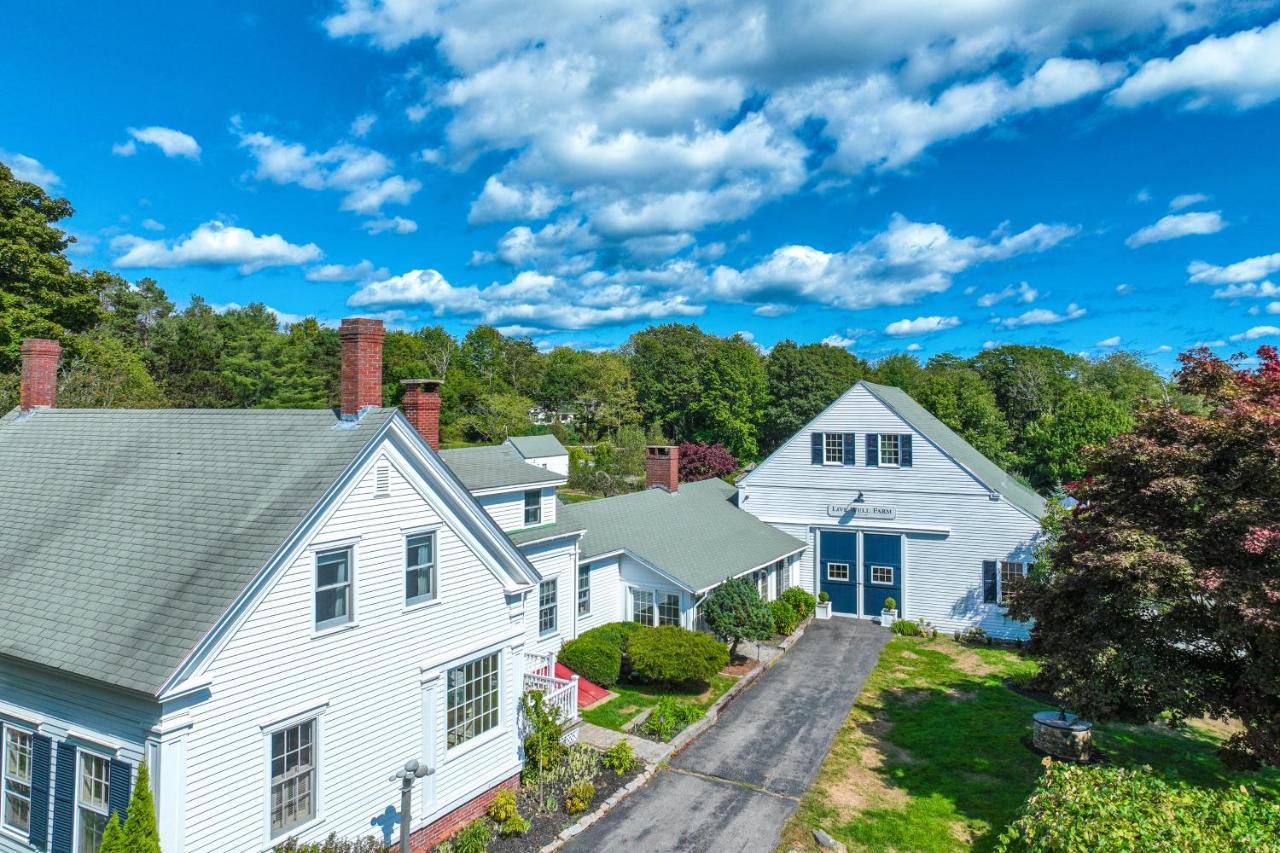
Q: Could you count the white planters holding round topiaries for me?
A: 2